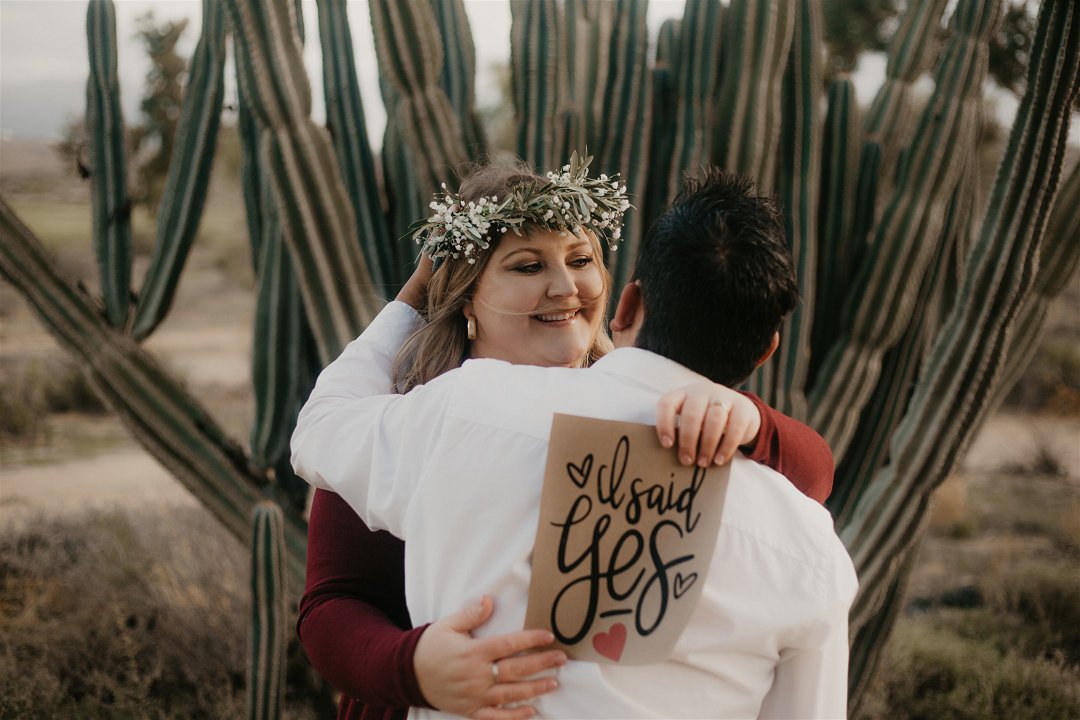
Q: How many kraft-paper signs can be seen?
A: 1